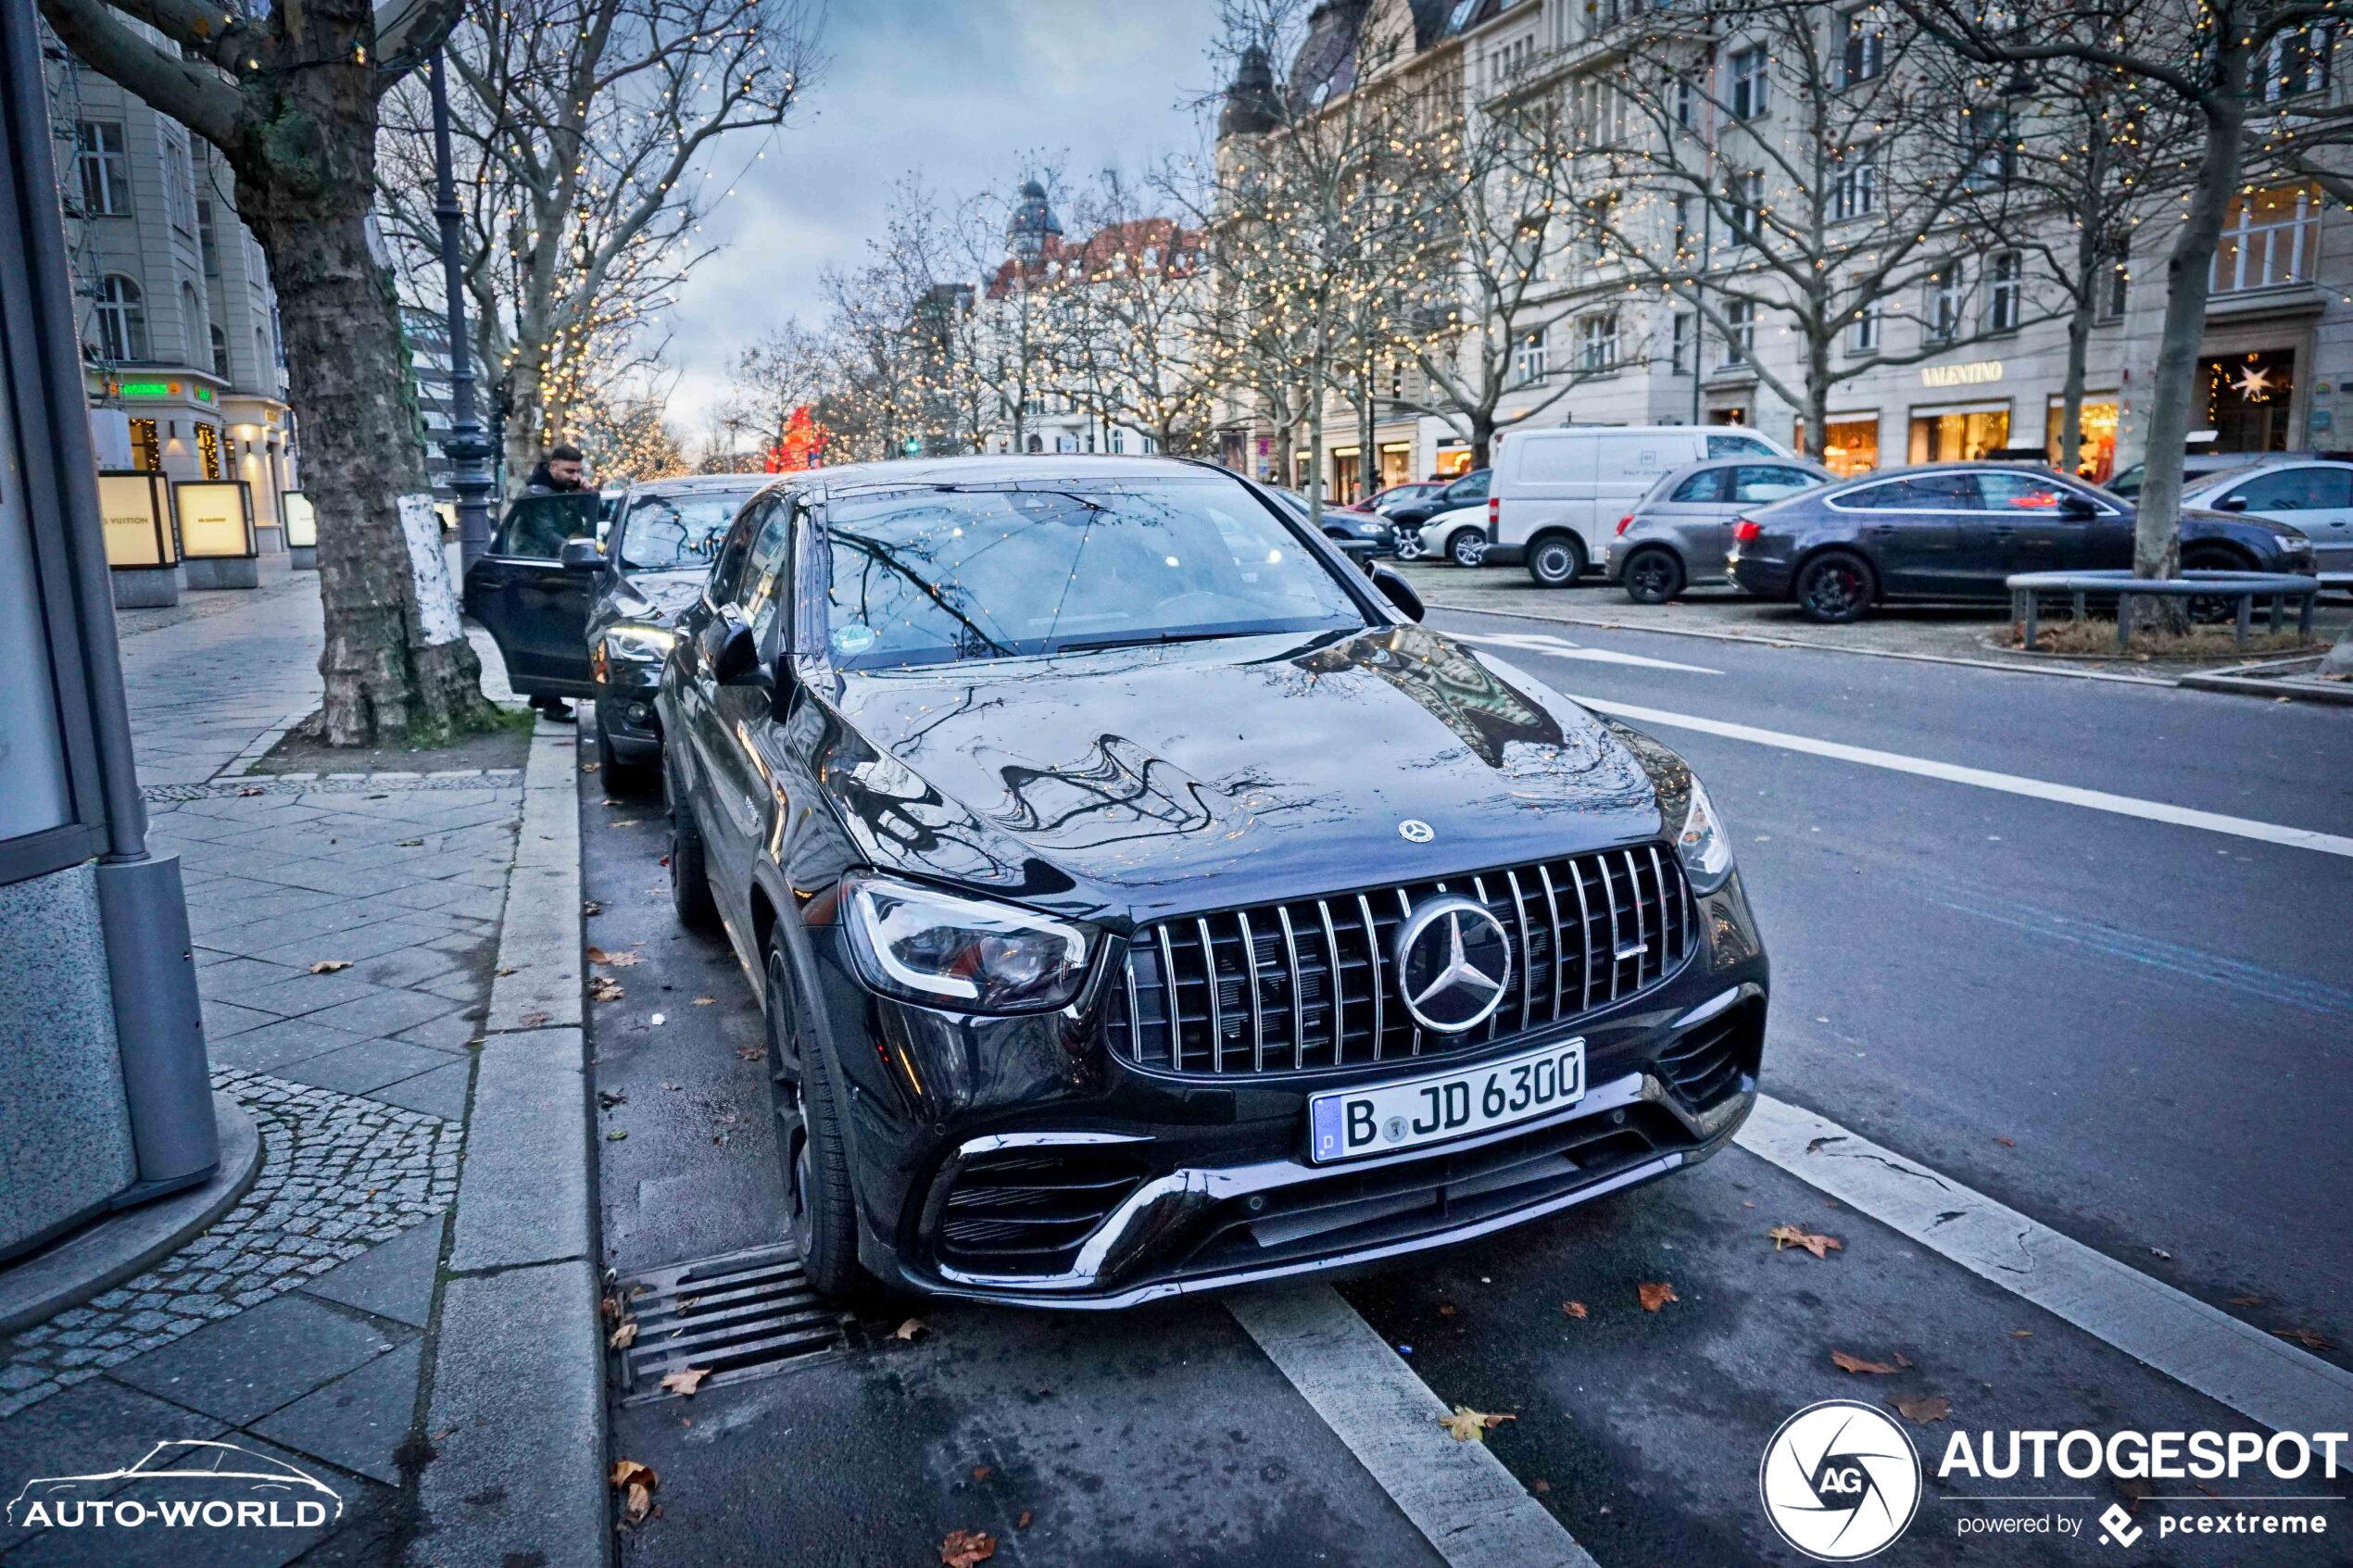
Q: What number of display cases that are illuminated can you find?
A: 3